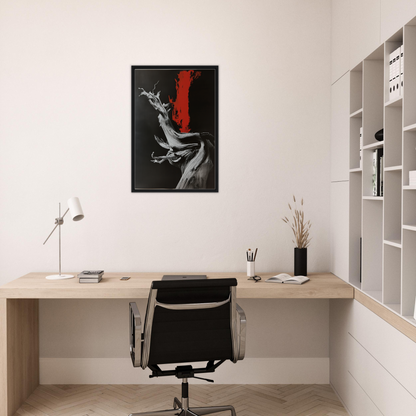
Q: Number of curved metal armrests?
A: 2